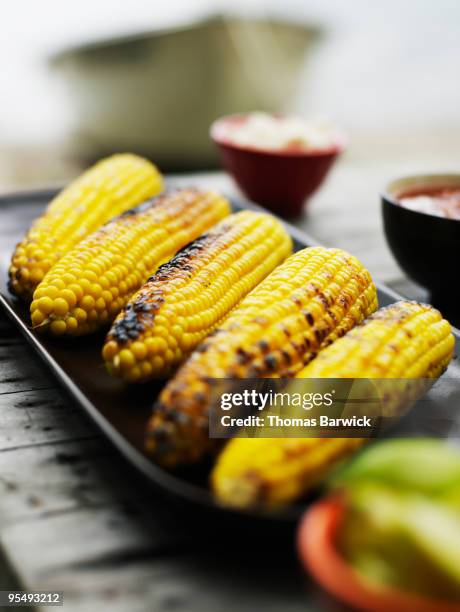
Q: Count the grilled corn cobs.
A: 5